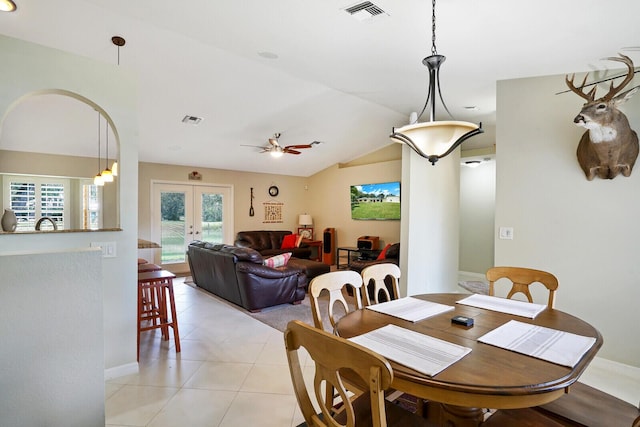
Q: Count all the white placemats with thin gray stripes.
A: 4